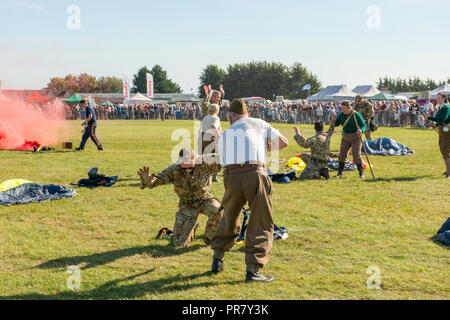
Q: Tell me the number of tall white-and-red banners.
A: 2